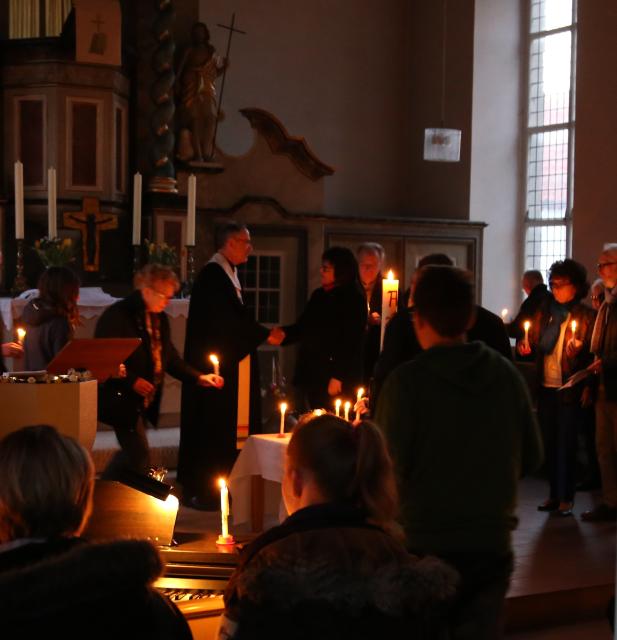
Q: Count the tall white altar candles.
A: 4